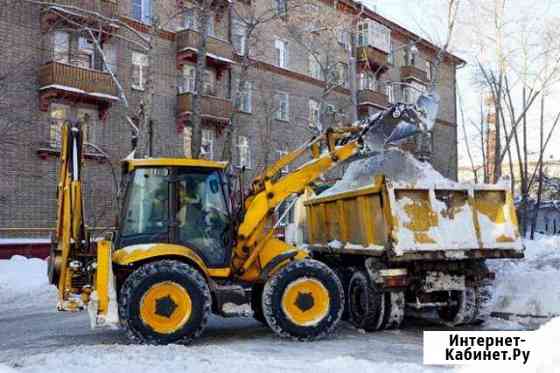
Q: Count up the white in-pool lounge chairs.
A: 0